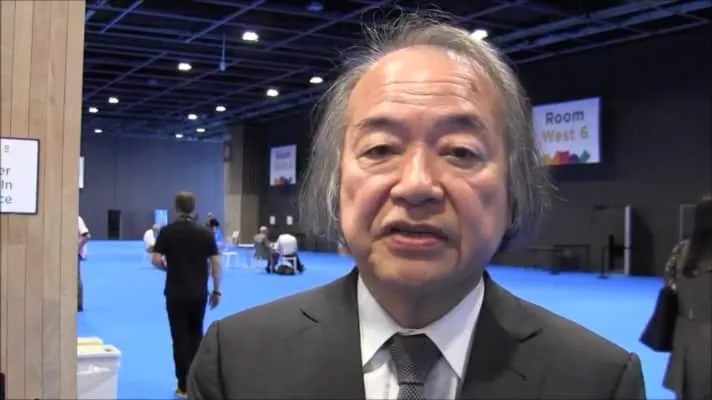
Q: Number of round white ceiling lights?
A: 12